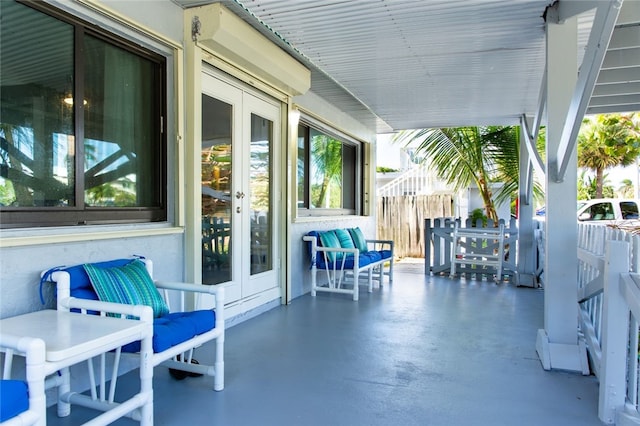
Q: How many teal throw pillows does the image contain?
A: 4